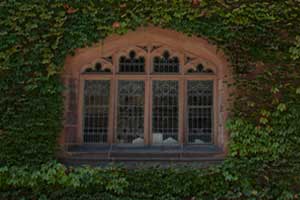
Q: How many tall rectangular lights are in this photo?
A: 4